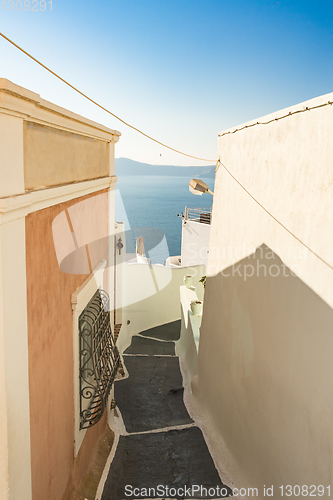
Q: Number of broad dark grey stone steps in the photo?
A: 4